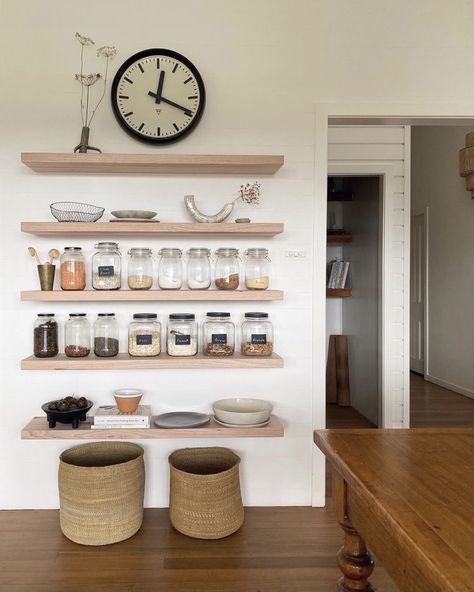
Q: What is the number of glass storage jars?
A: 14